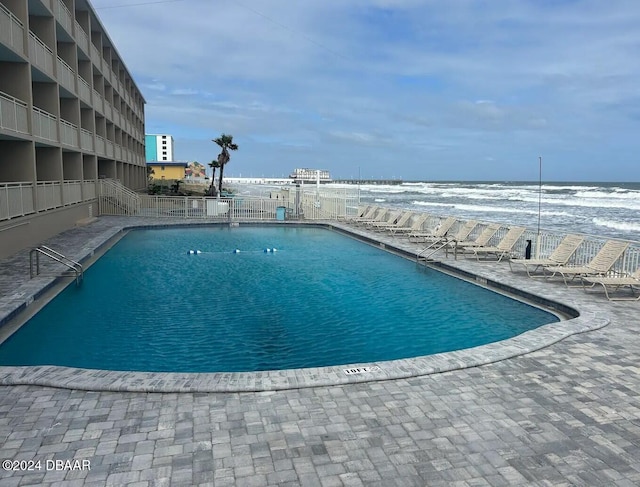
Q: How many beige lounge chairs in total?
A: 13